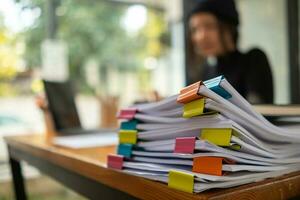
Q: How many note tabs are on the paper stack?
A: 12